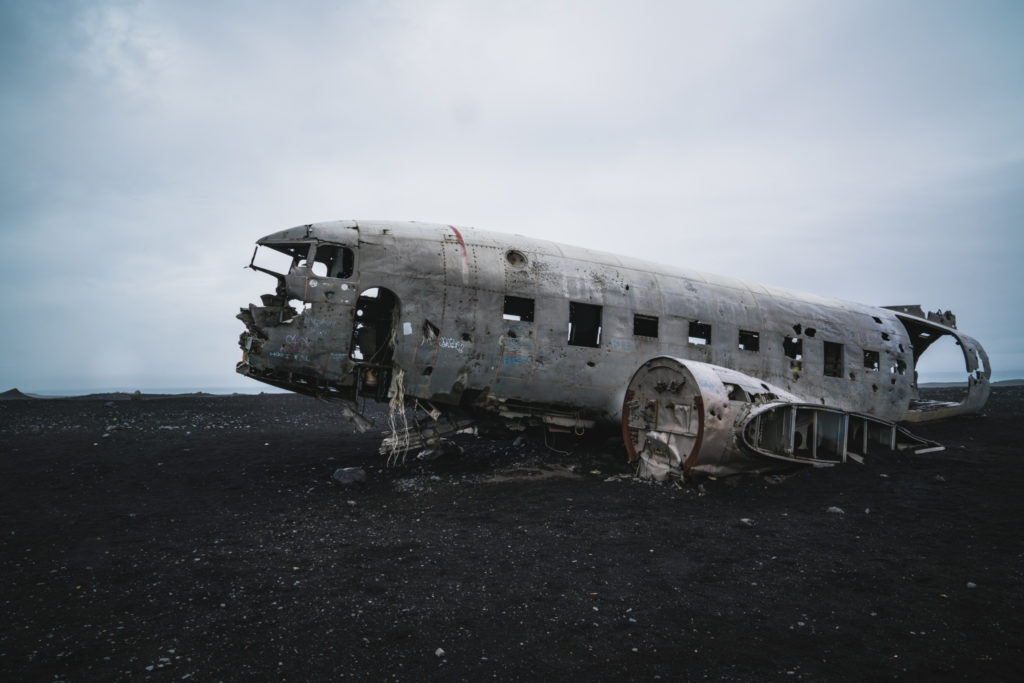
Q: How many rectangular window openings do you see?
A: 8